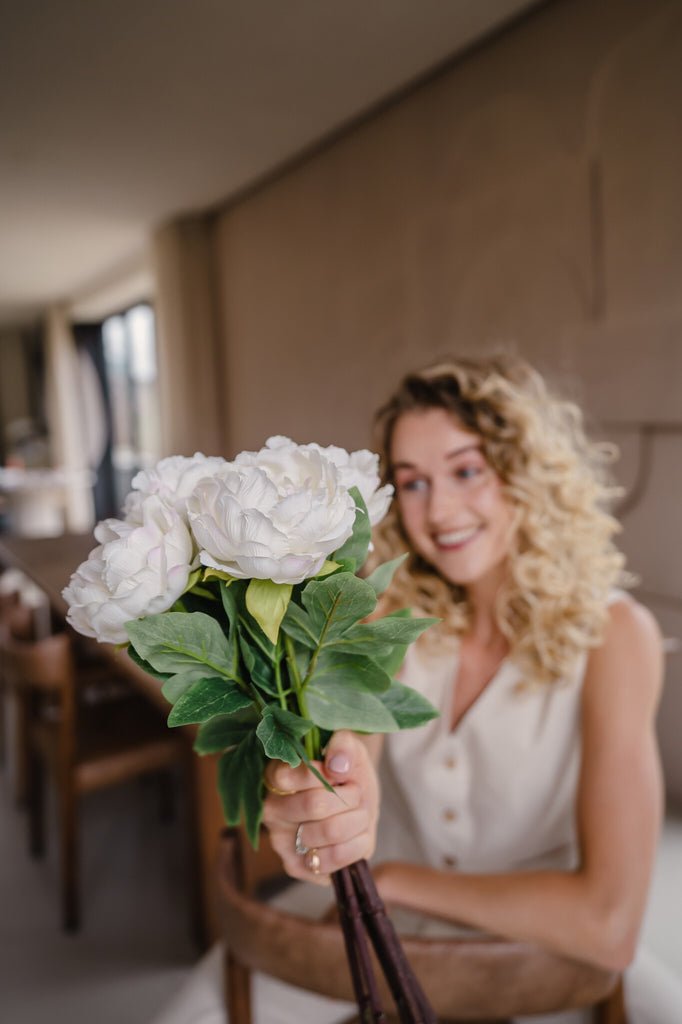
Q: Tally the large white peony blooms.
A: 4